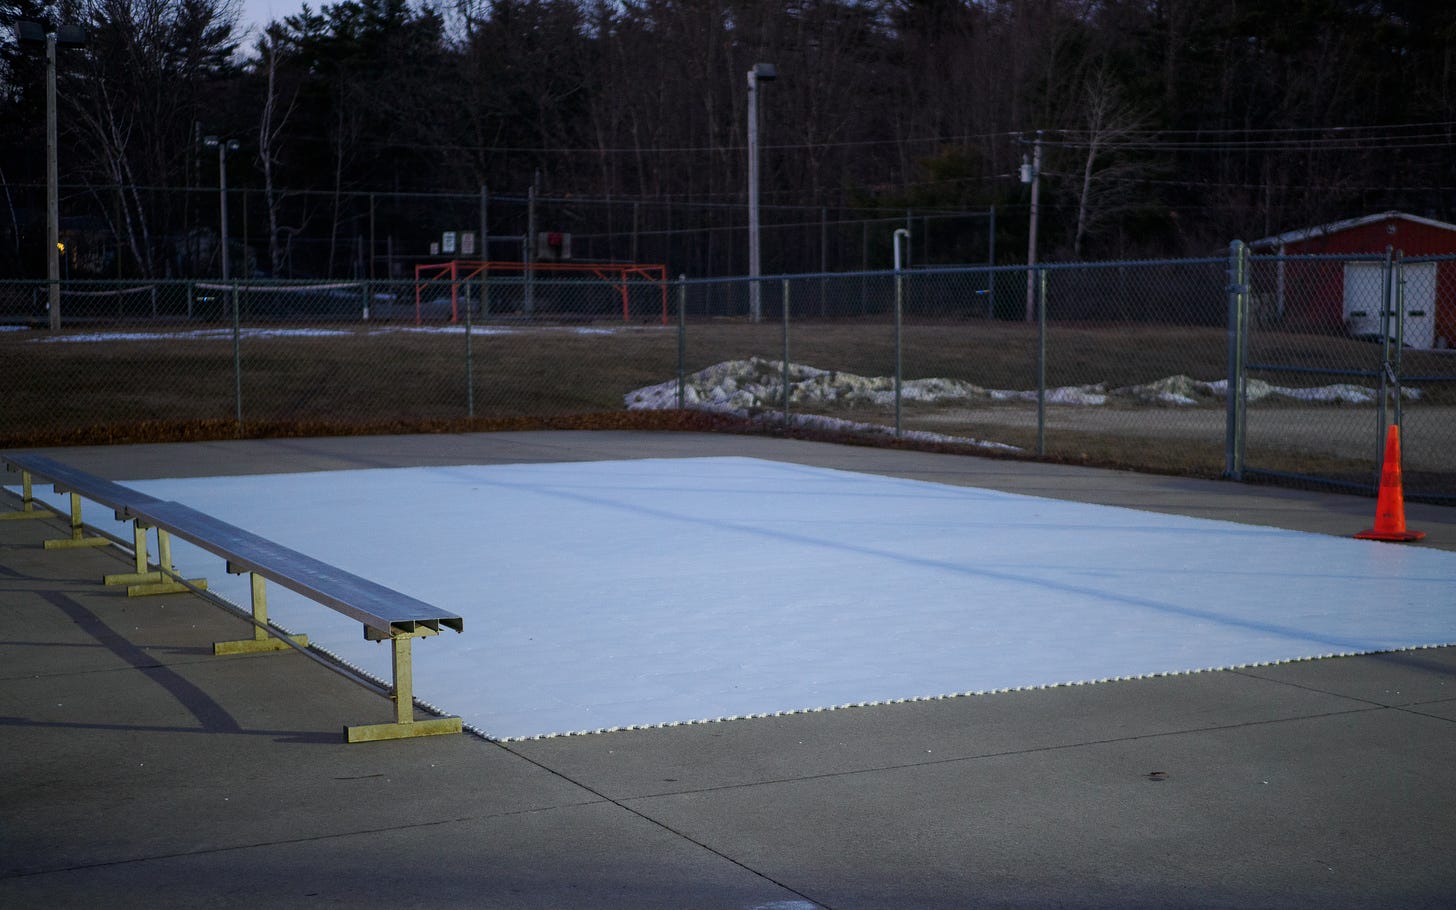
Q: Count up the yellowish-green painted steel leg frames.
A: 6